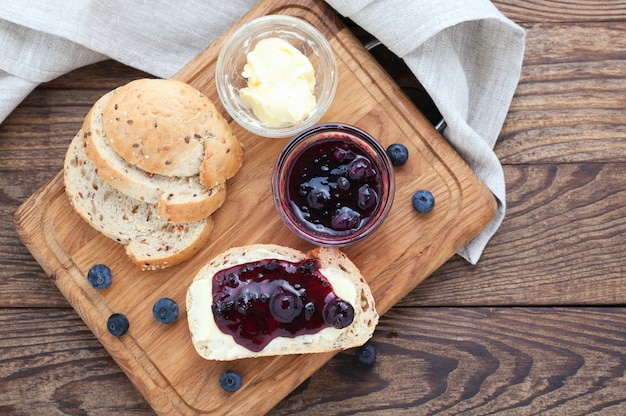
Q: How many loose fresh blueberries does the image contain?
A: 7